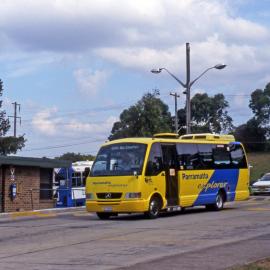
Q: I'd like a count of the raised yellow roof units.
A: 2